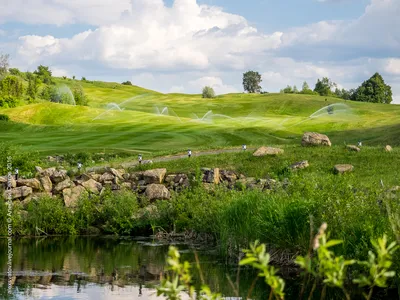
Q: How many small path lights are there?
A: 6